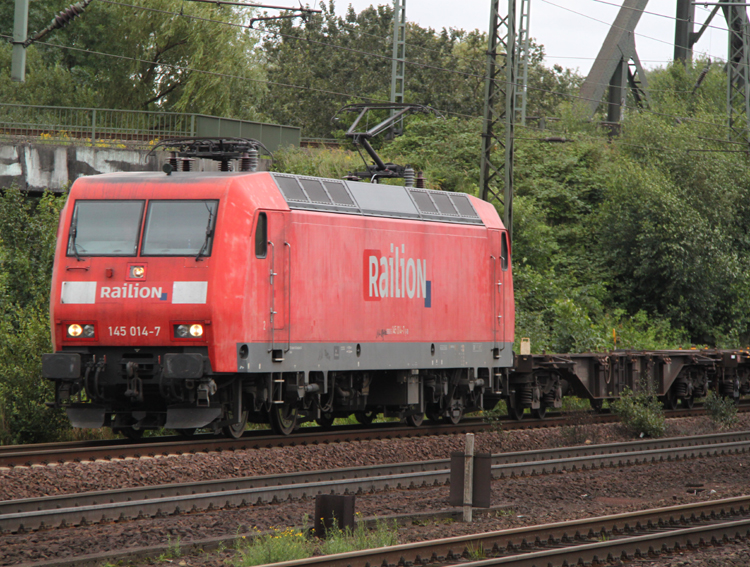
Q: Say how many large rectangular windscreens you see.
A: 2